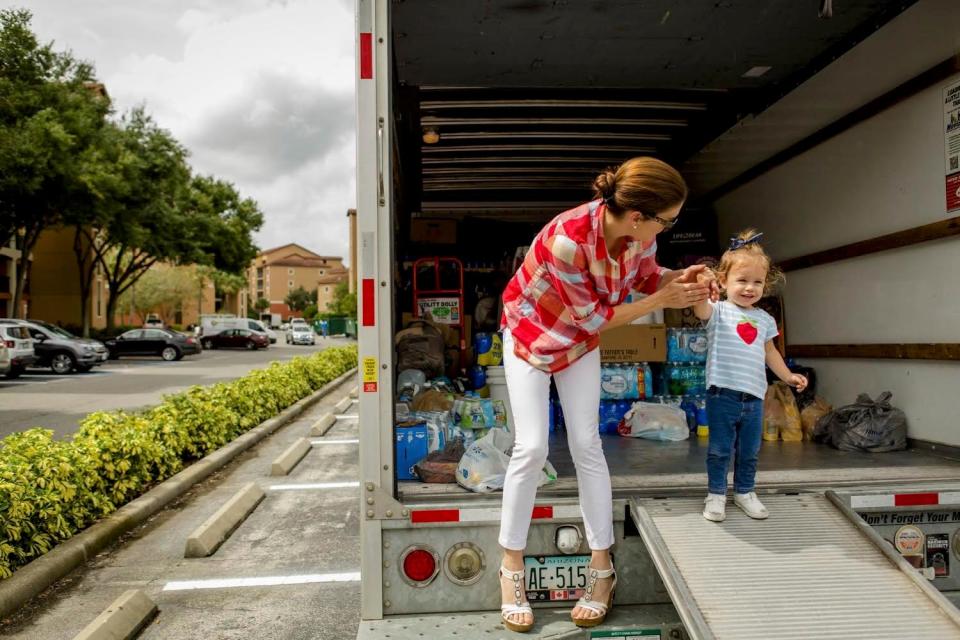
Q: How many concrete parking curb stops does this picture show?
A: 6